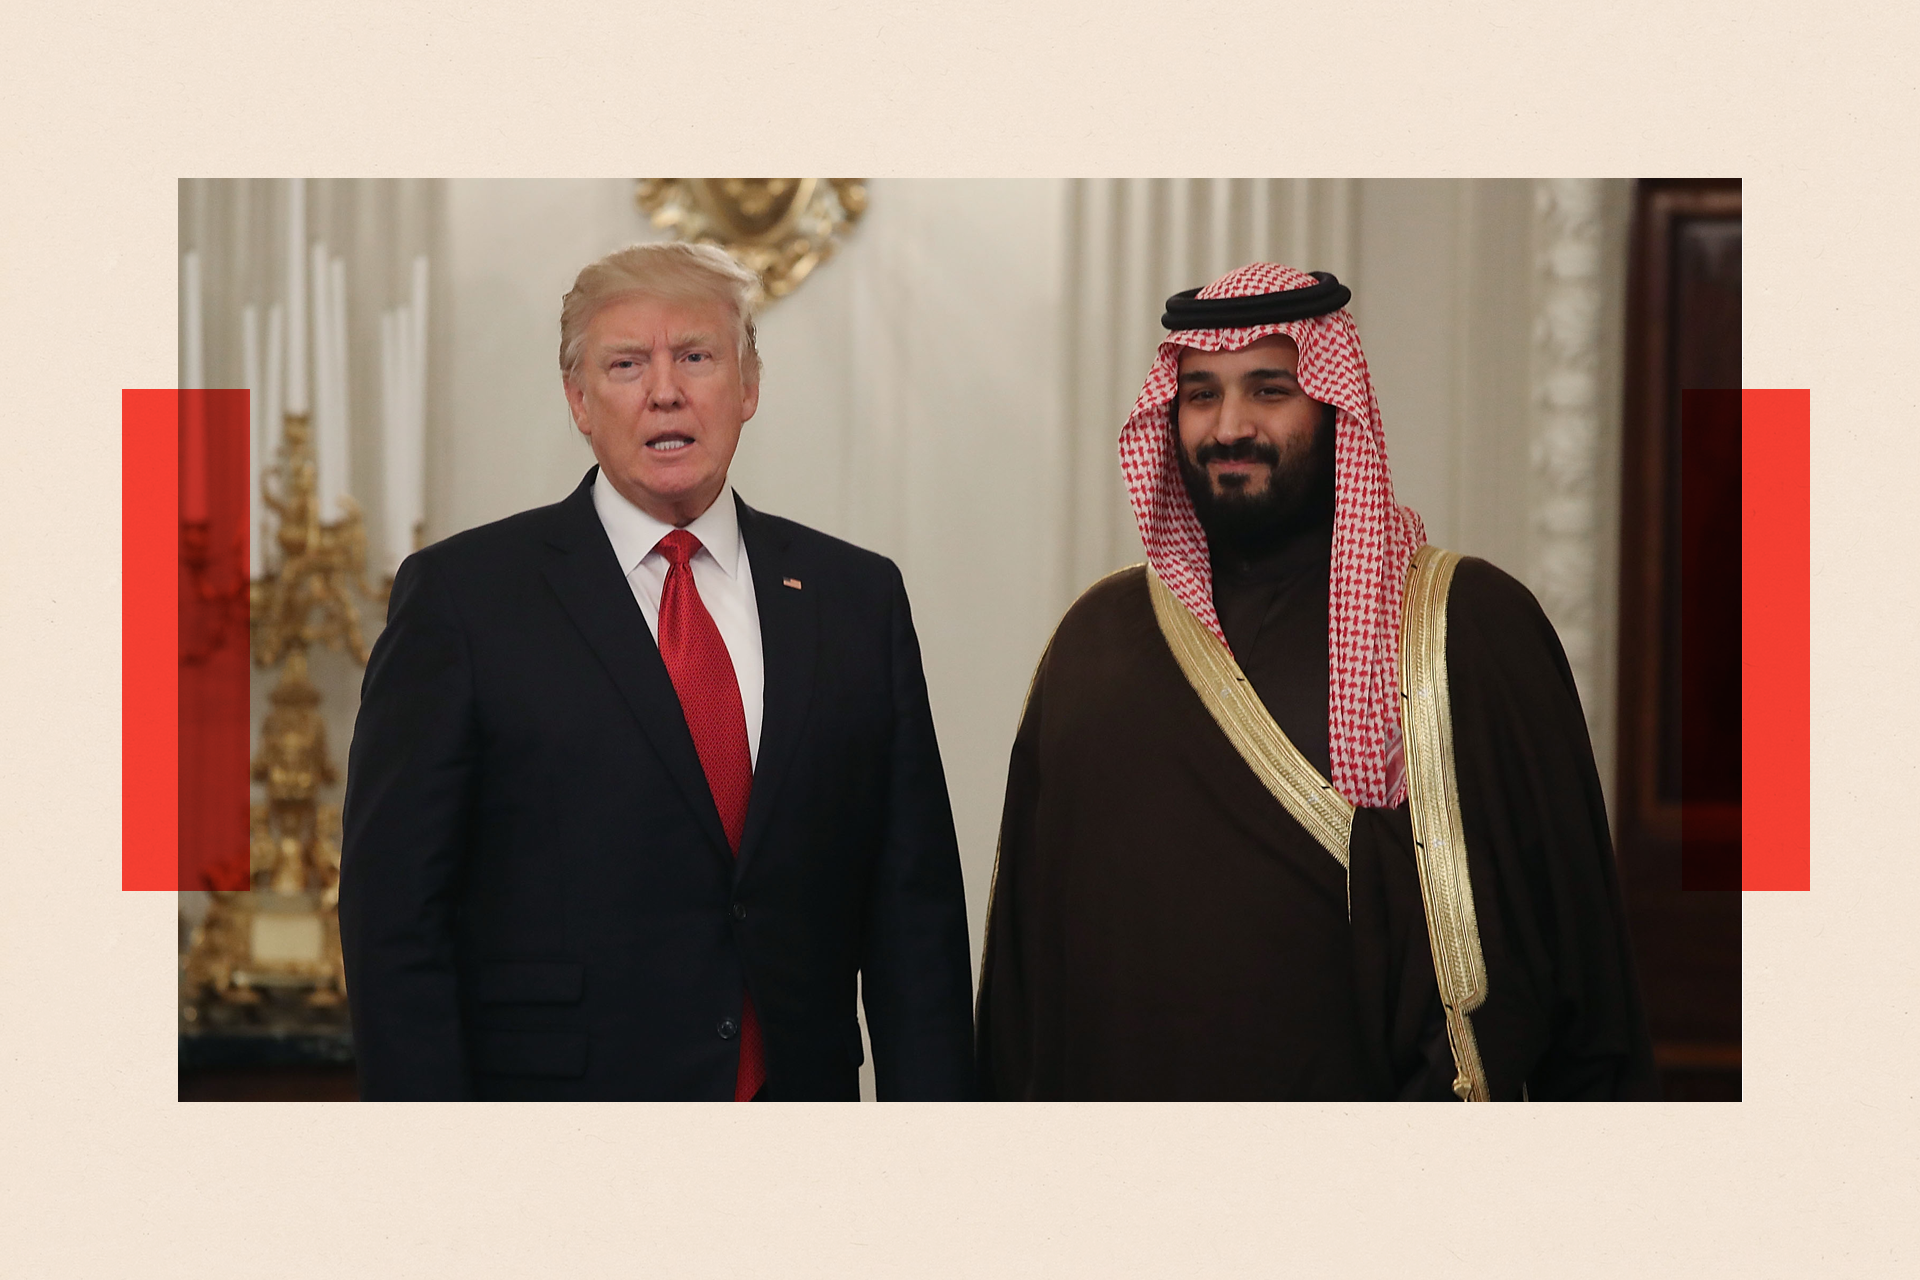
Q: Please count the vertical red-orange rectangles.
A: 2